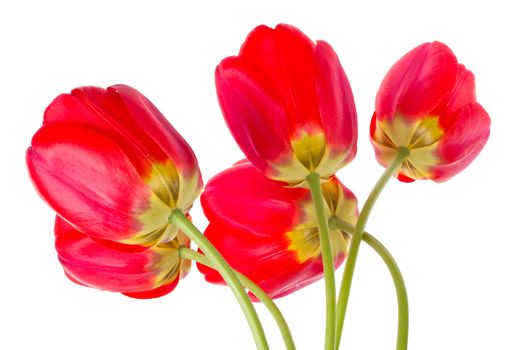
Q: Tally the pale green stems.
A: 5